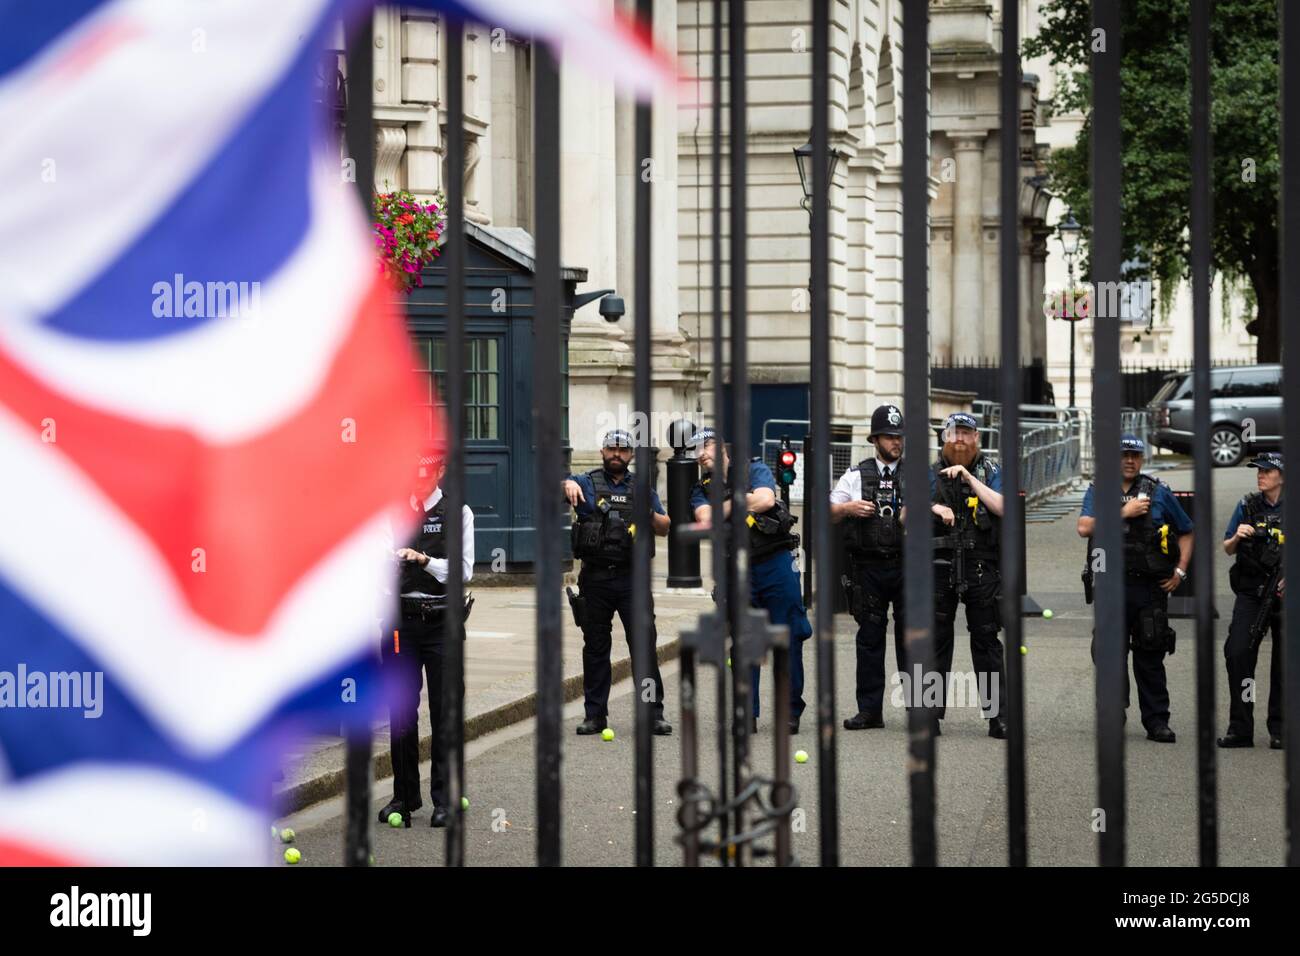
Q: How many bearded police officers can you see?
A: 3